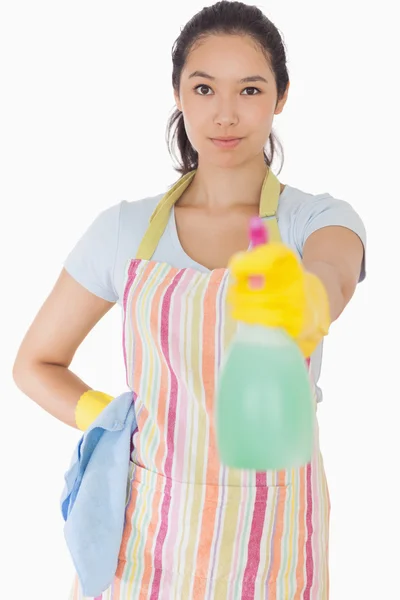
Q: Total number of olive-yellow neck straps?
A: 2